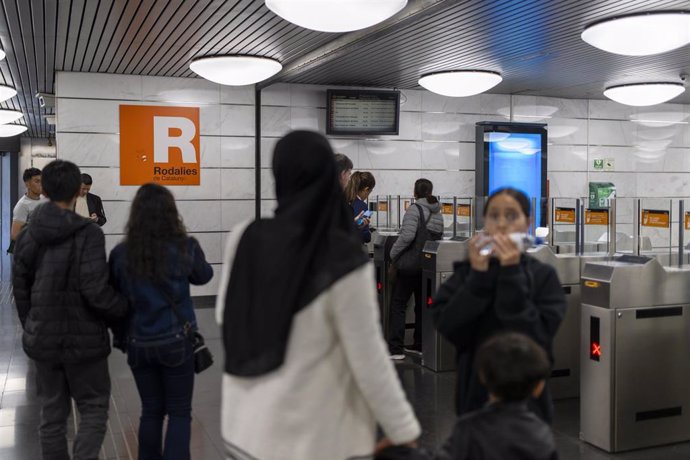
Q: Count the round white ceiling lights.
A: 9